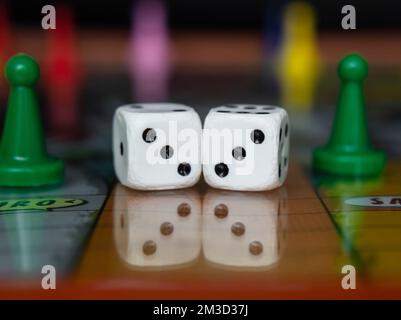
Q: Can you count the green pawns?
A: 2